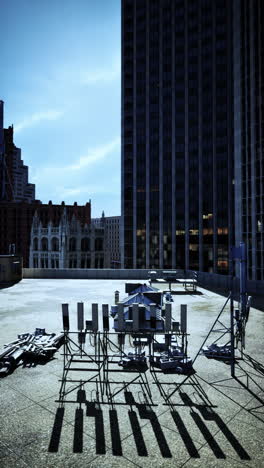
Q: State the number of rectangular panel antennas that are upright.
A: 9